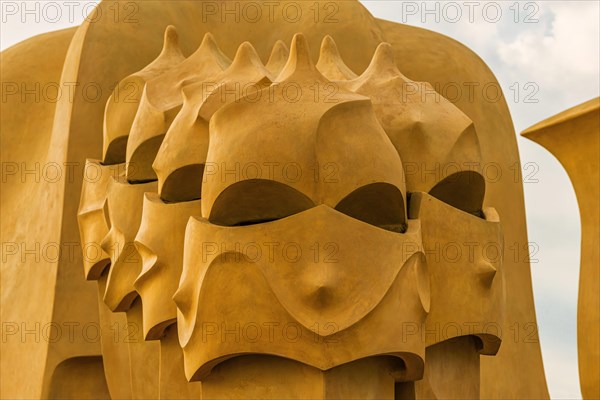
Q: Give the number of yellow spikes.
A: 7